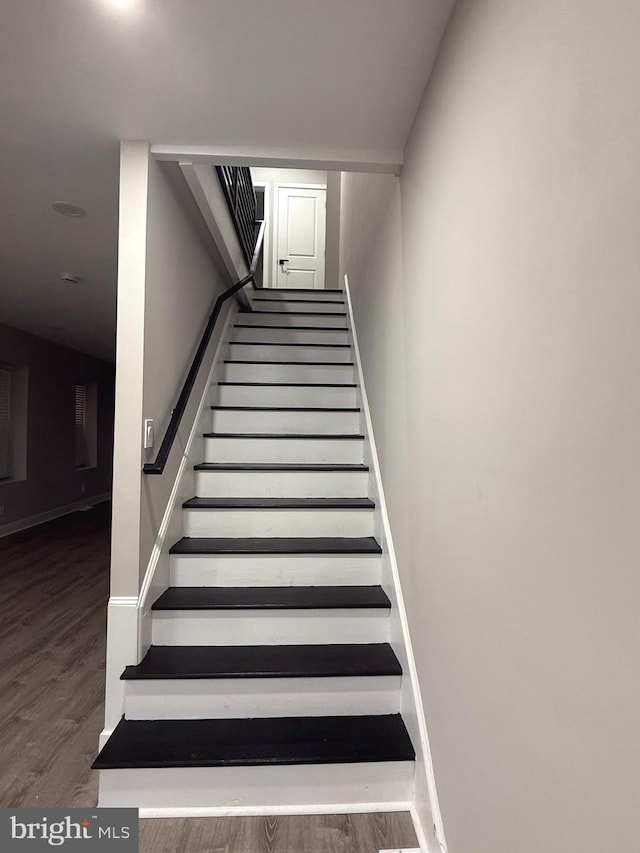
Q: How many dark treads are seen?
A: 15